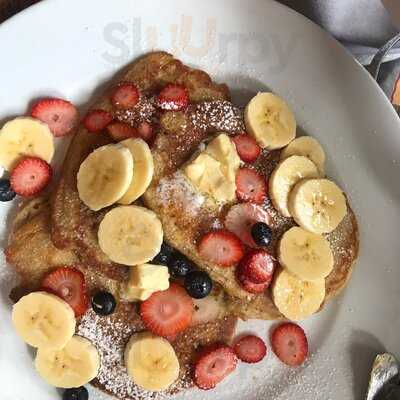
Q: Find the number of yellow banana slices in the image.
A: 13